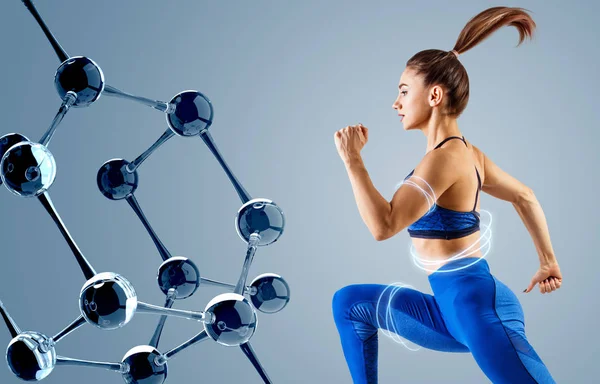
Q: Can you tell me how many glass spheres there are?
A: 12